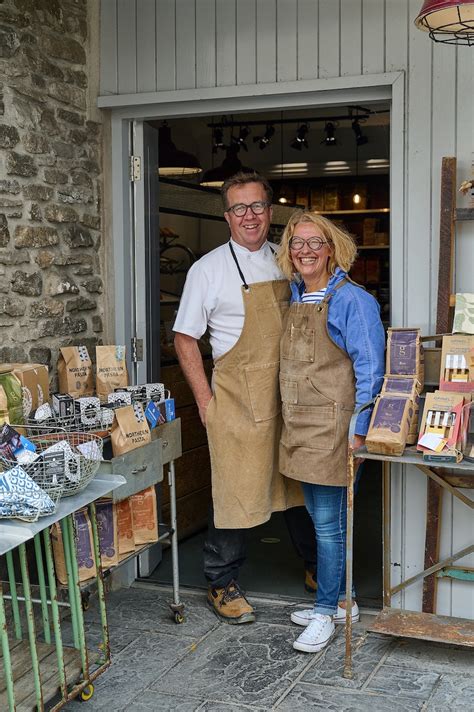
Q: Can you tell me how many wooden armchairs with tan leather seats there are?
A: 0